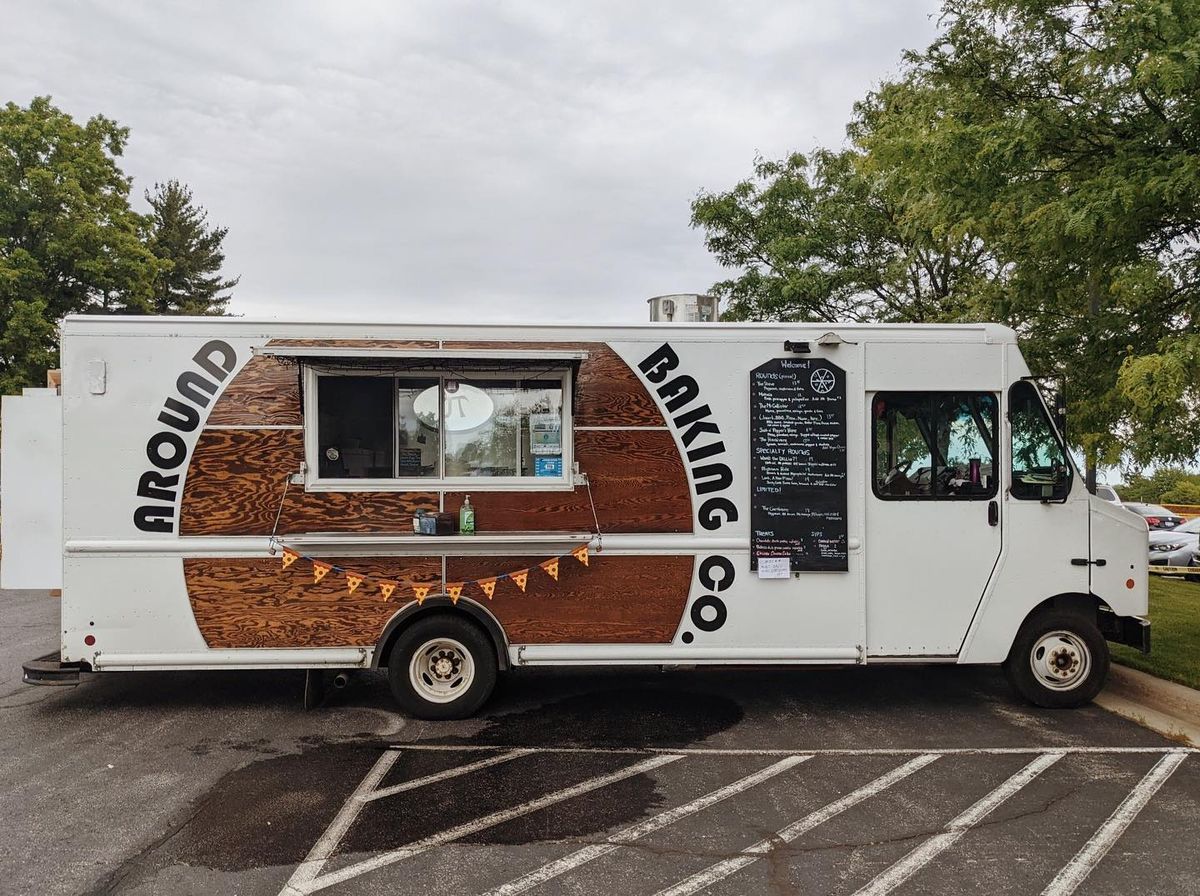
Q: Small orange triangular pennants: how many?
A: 10